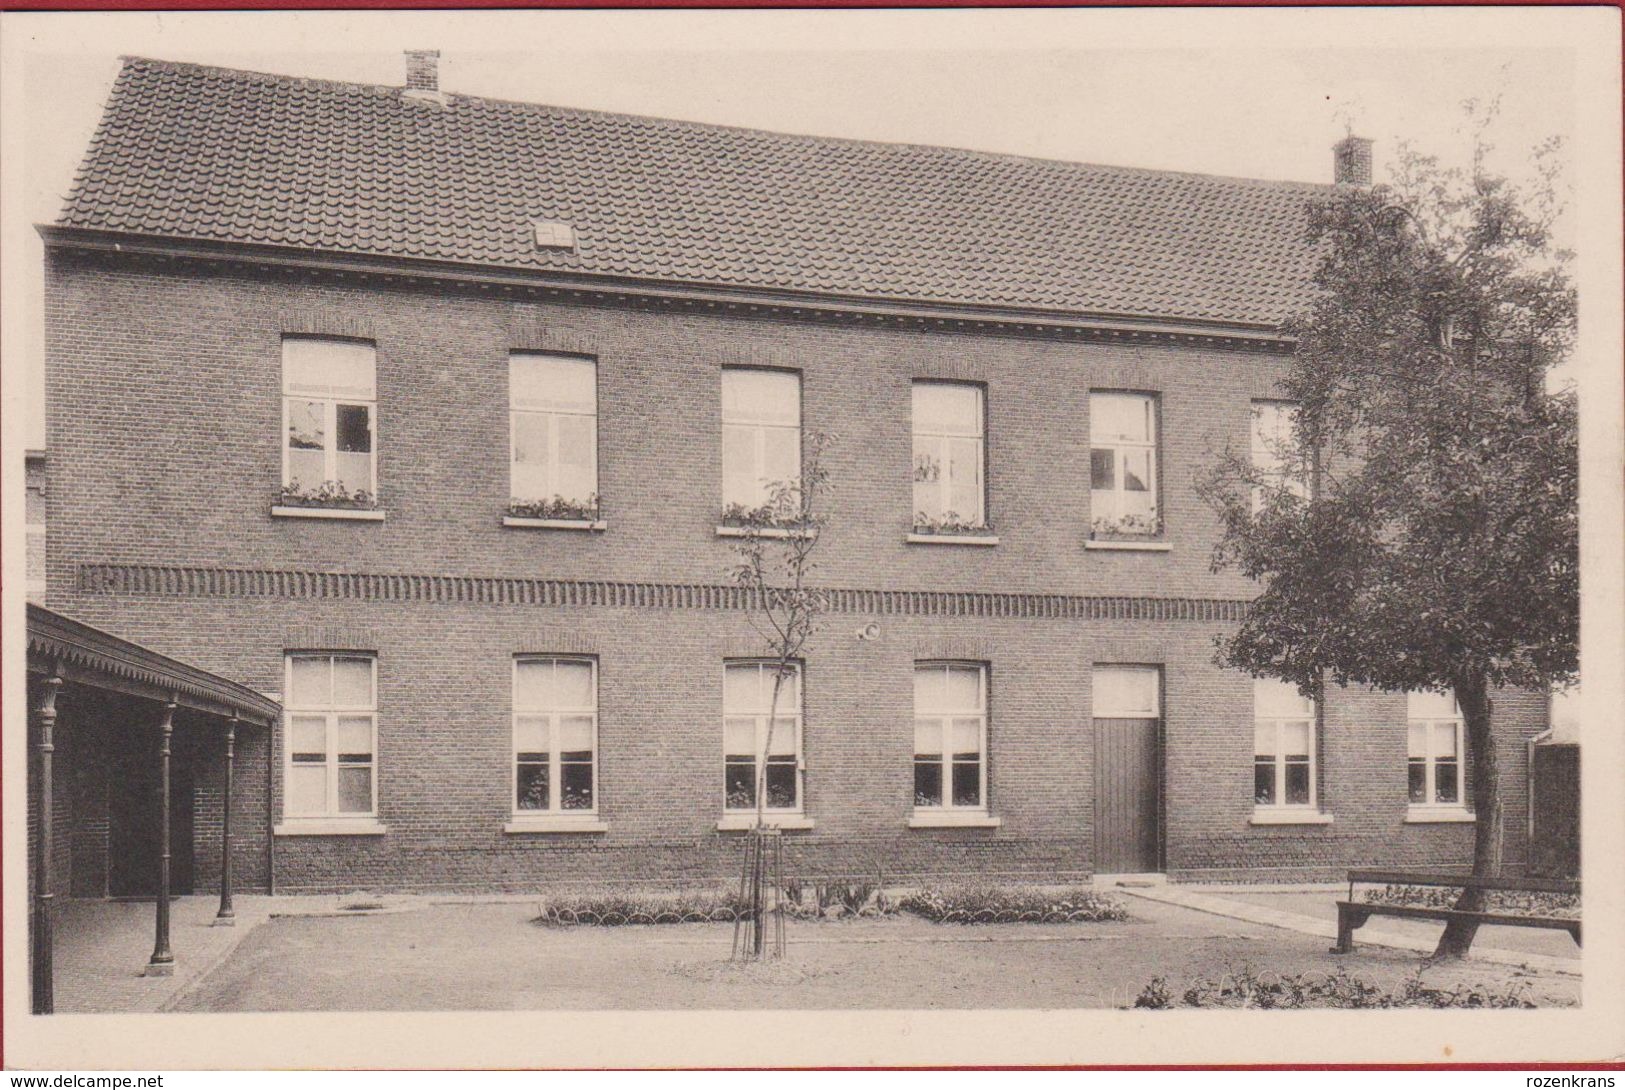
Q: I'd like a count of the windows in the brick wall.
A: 12